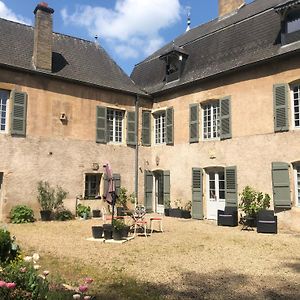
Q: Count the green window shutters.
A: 14